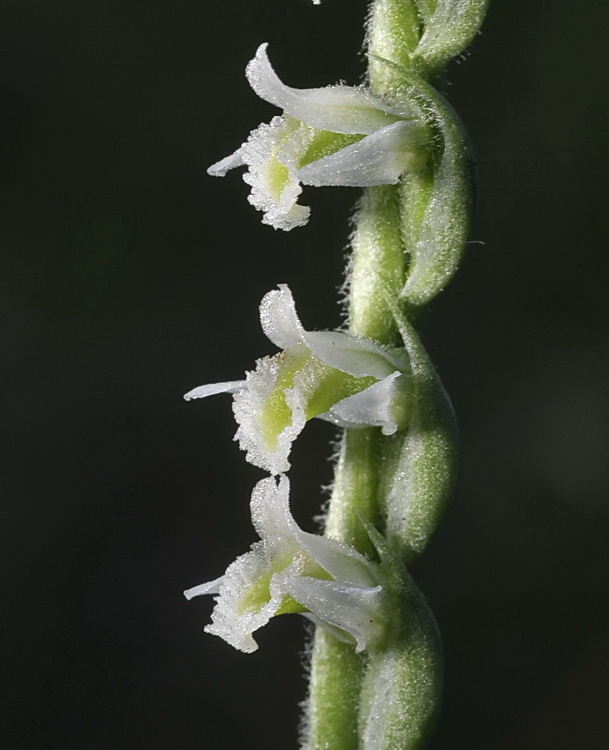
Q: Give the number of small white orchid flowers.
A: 3